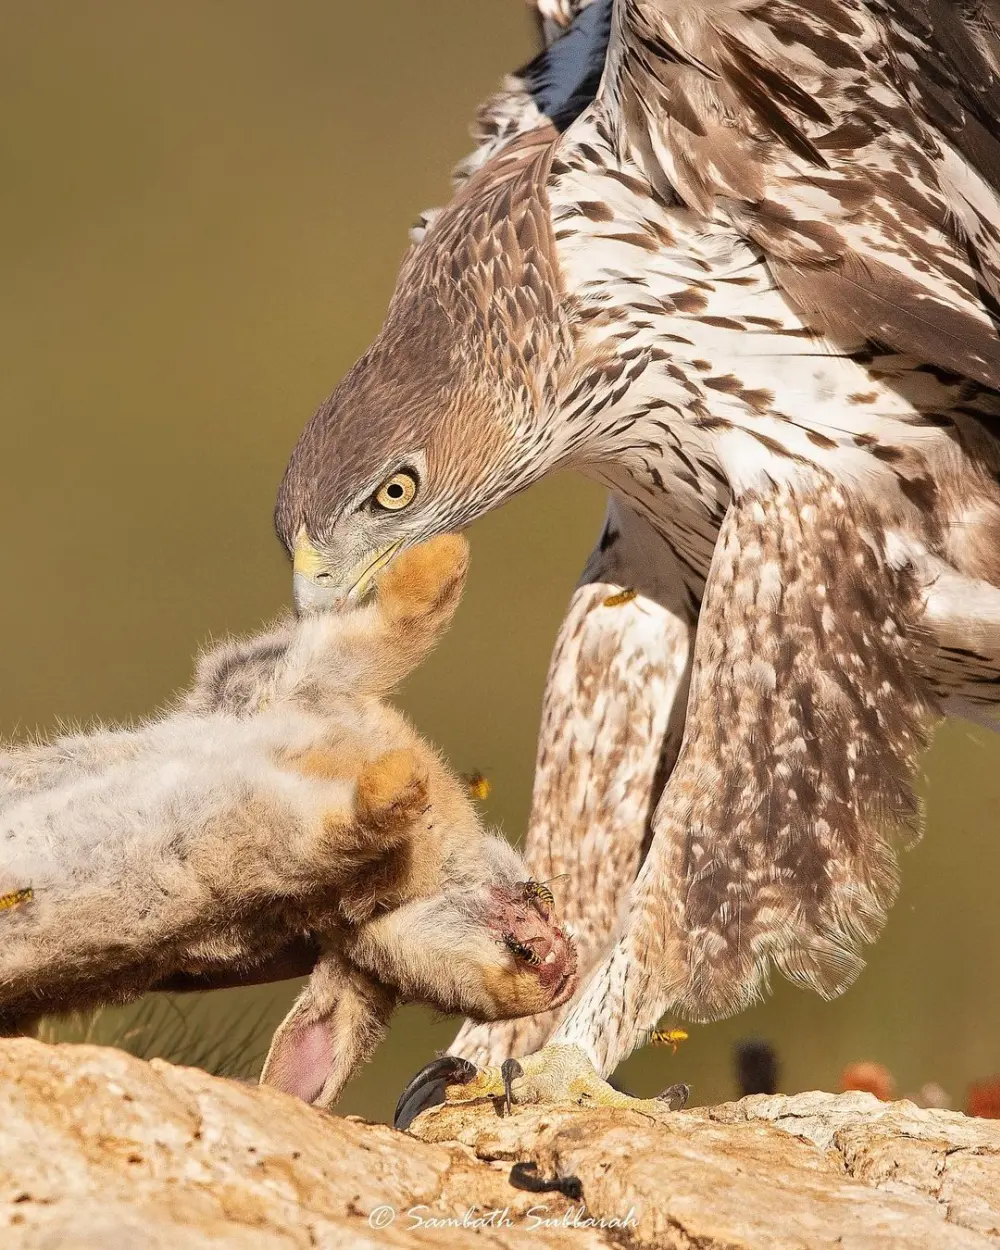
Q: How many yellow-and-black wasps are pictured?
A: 6